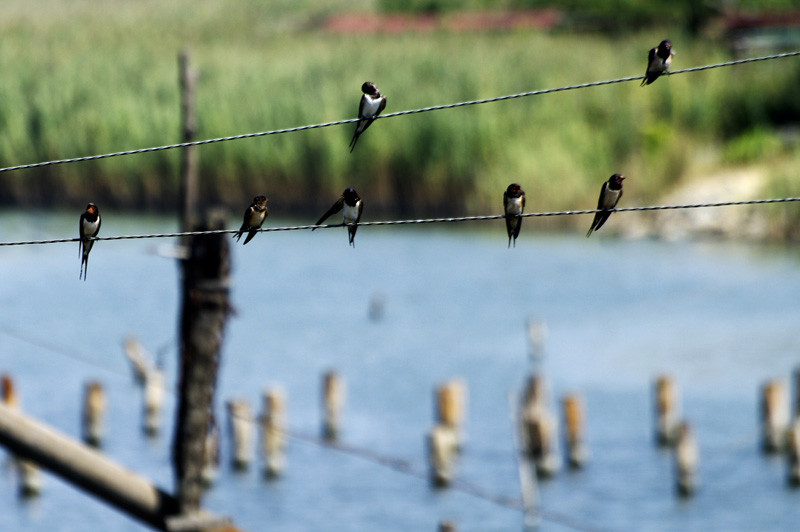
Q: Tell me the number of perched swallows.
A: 7